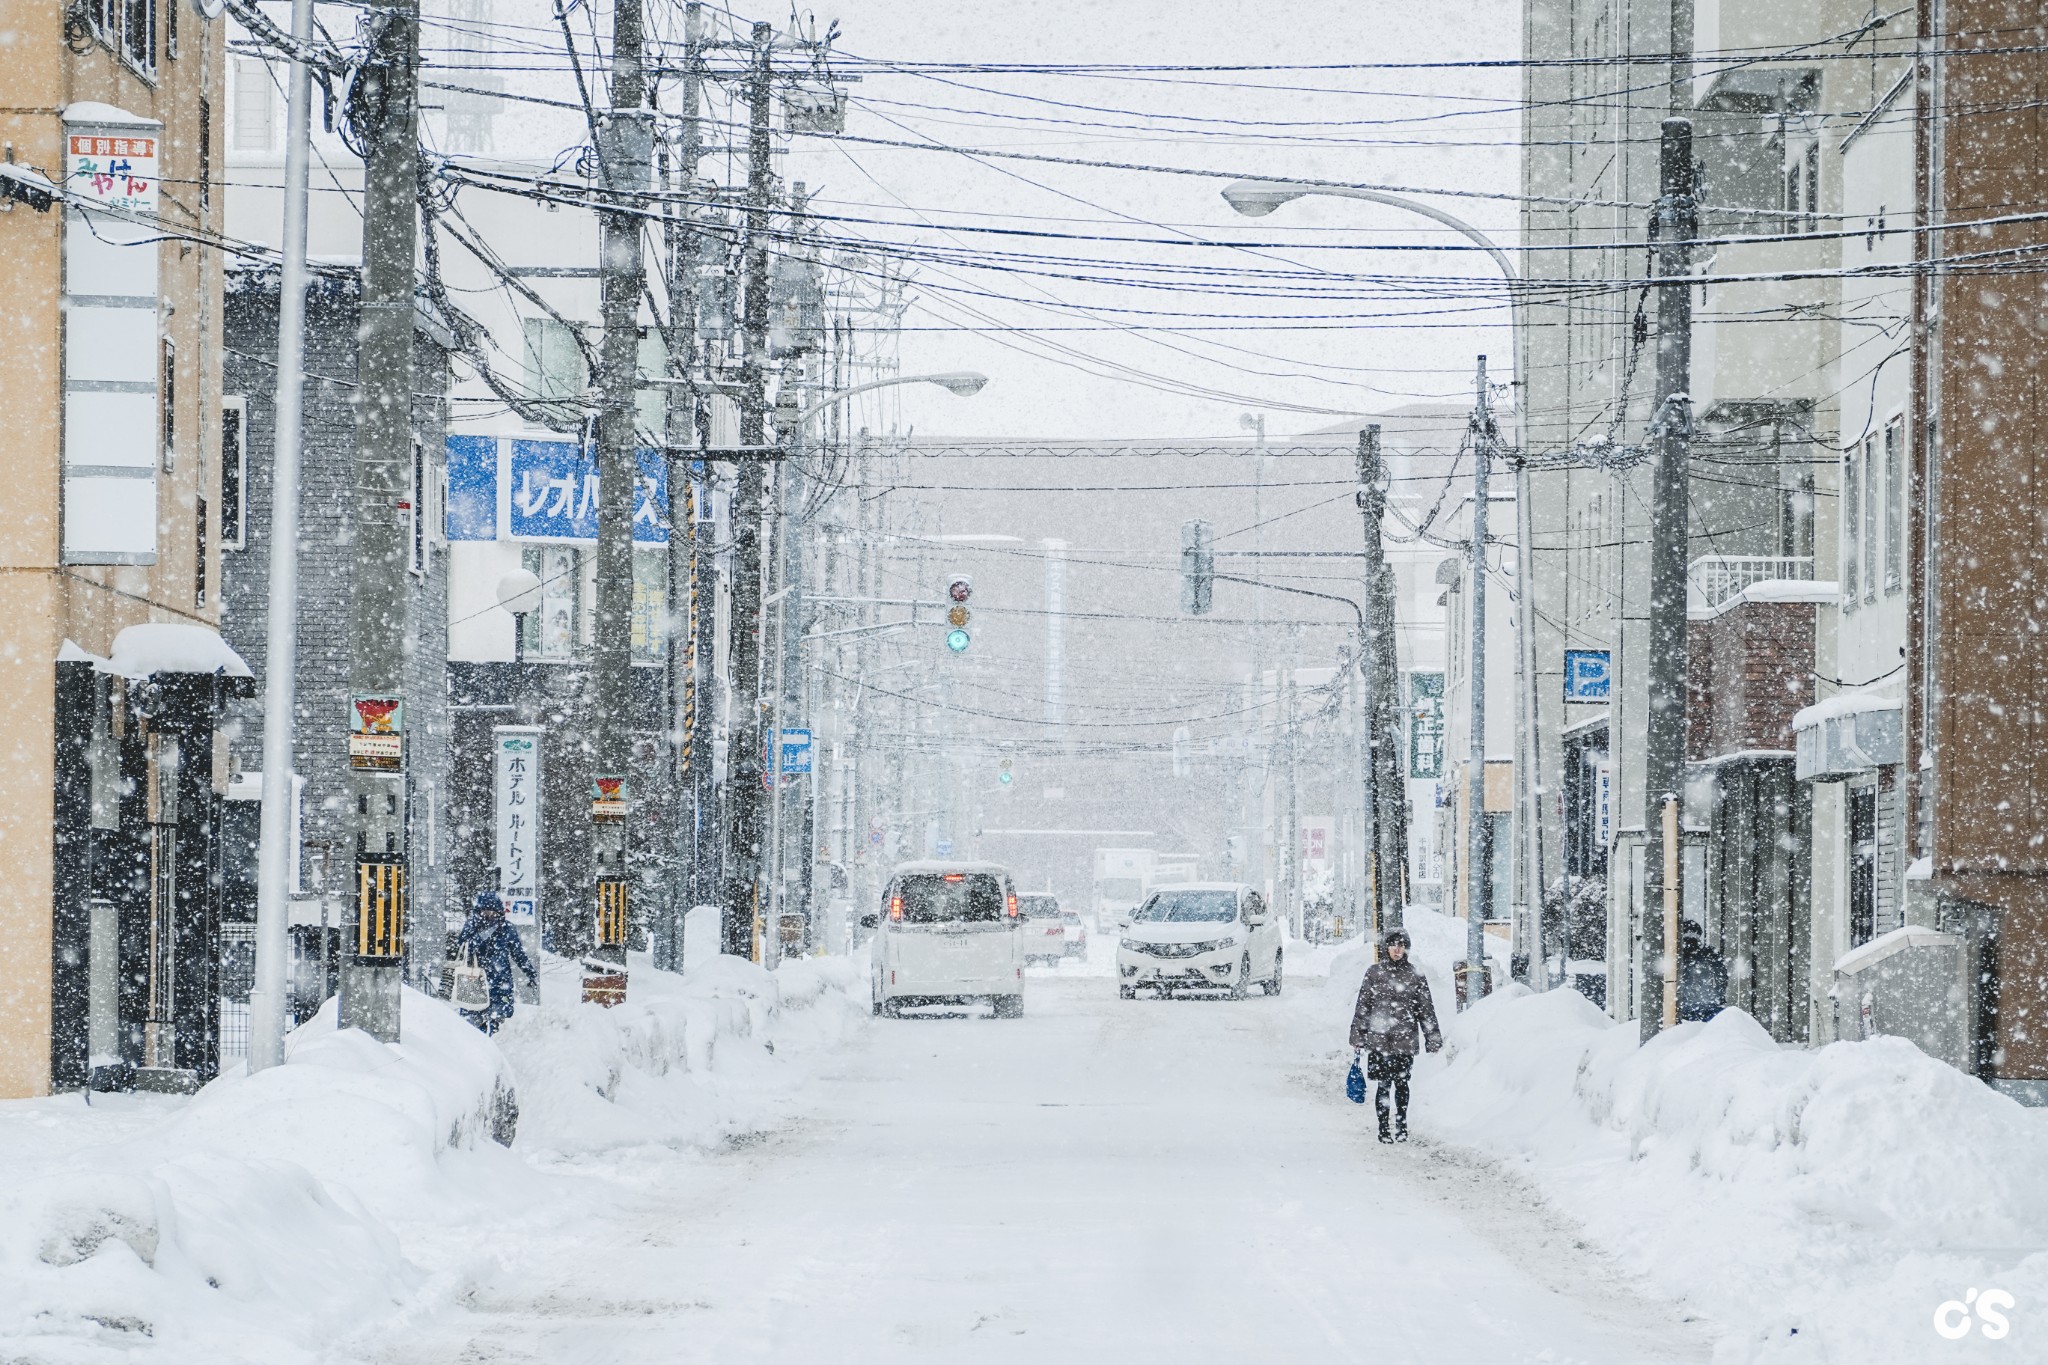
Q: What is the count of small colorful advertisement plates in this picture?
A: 2